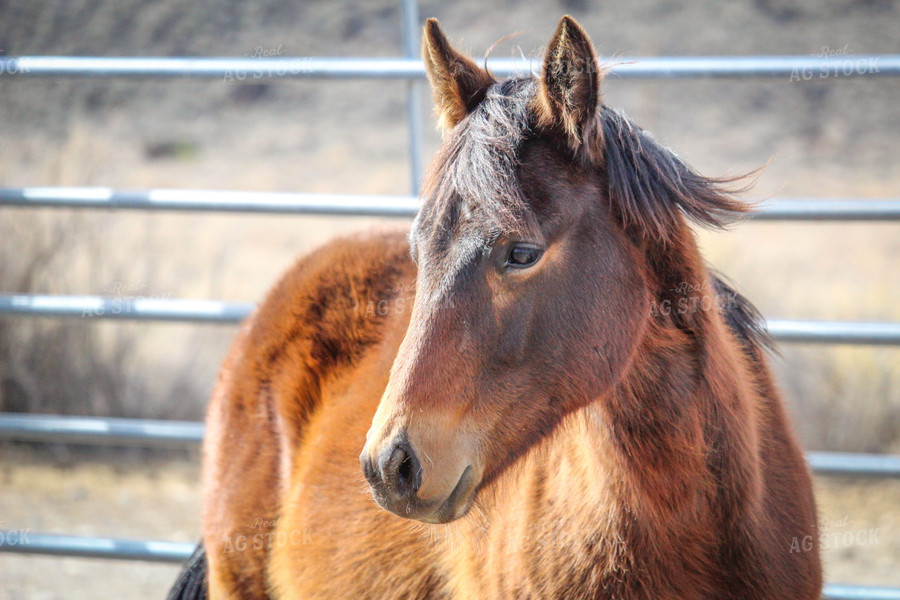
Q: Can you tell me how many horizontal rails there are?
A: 5